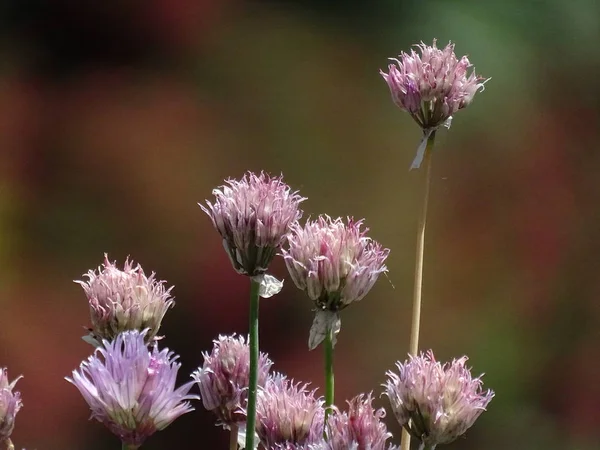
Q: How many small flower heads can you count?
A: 10